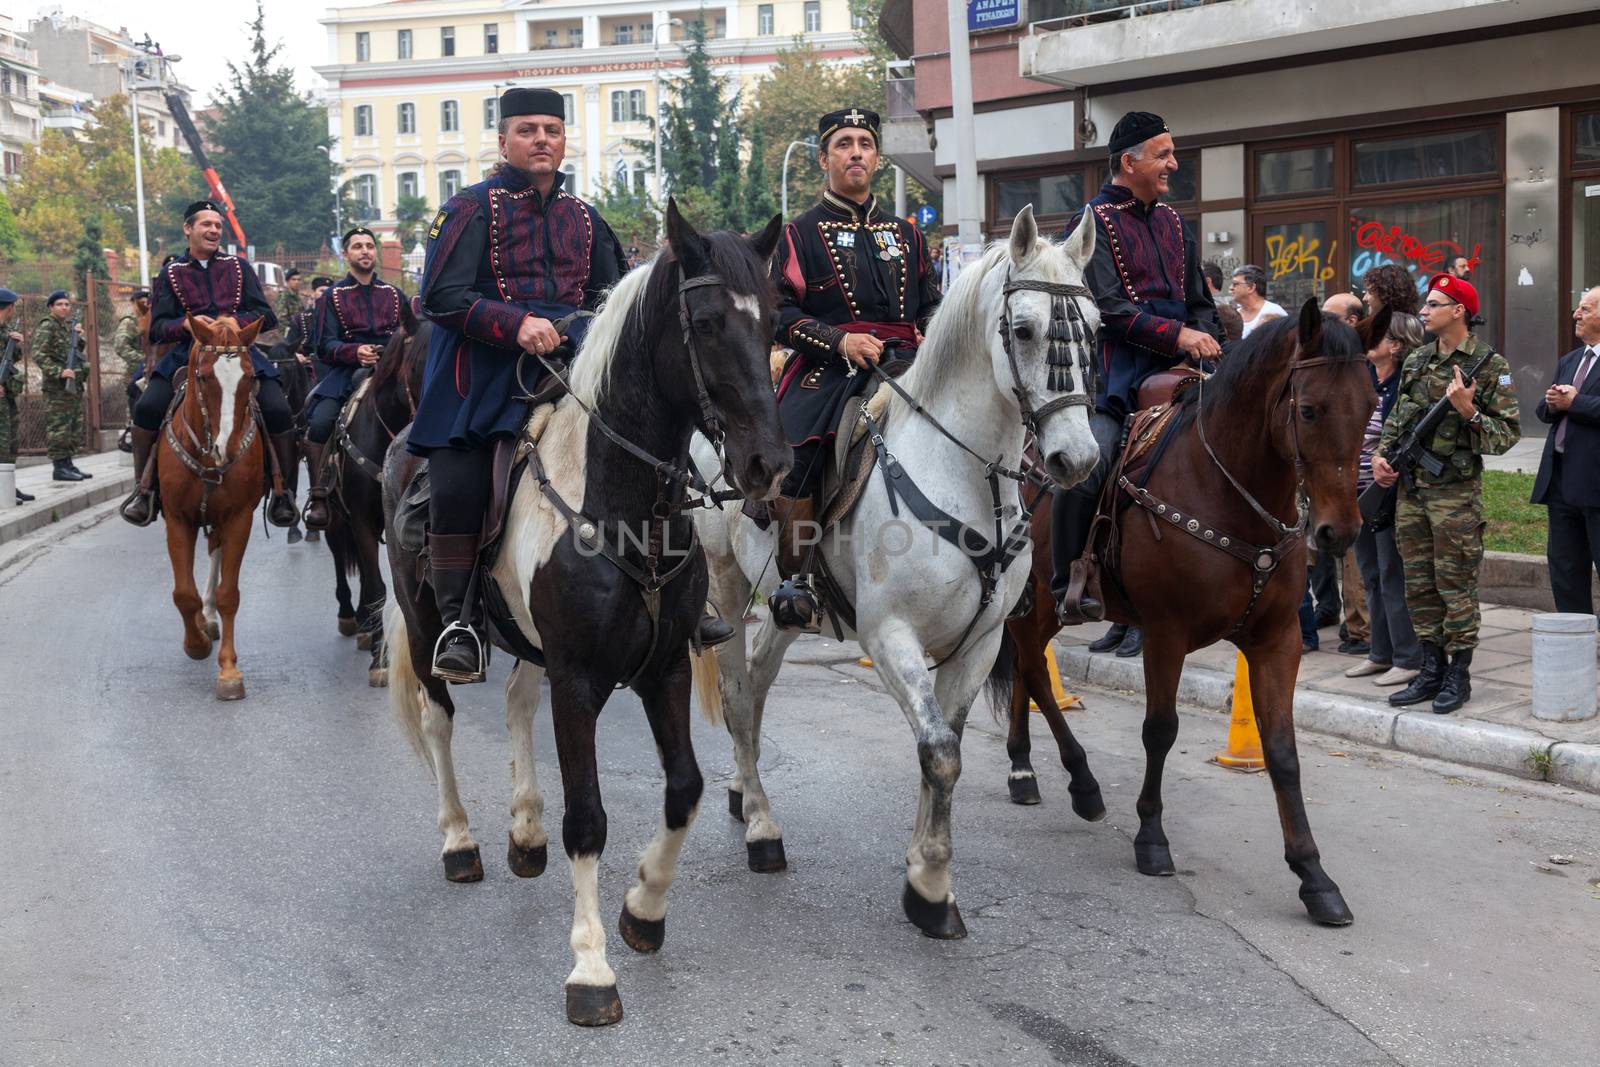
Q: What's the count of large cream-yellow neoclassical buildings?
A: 1